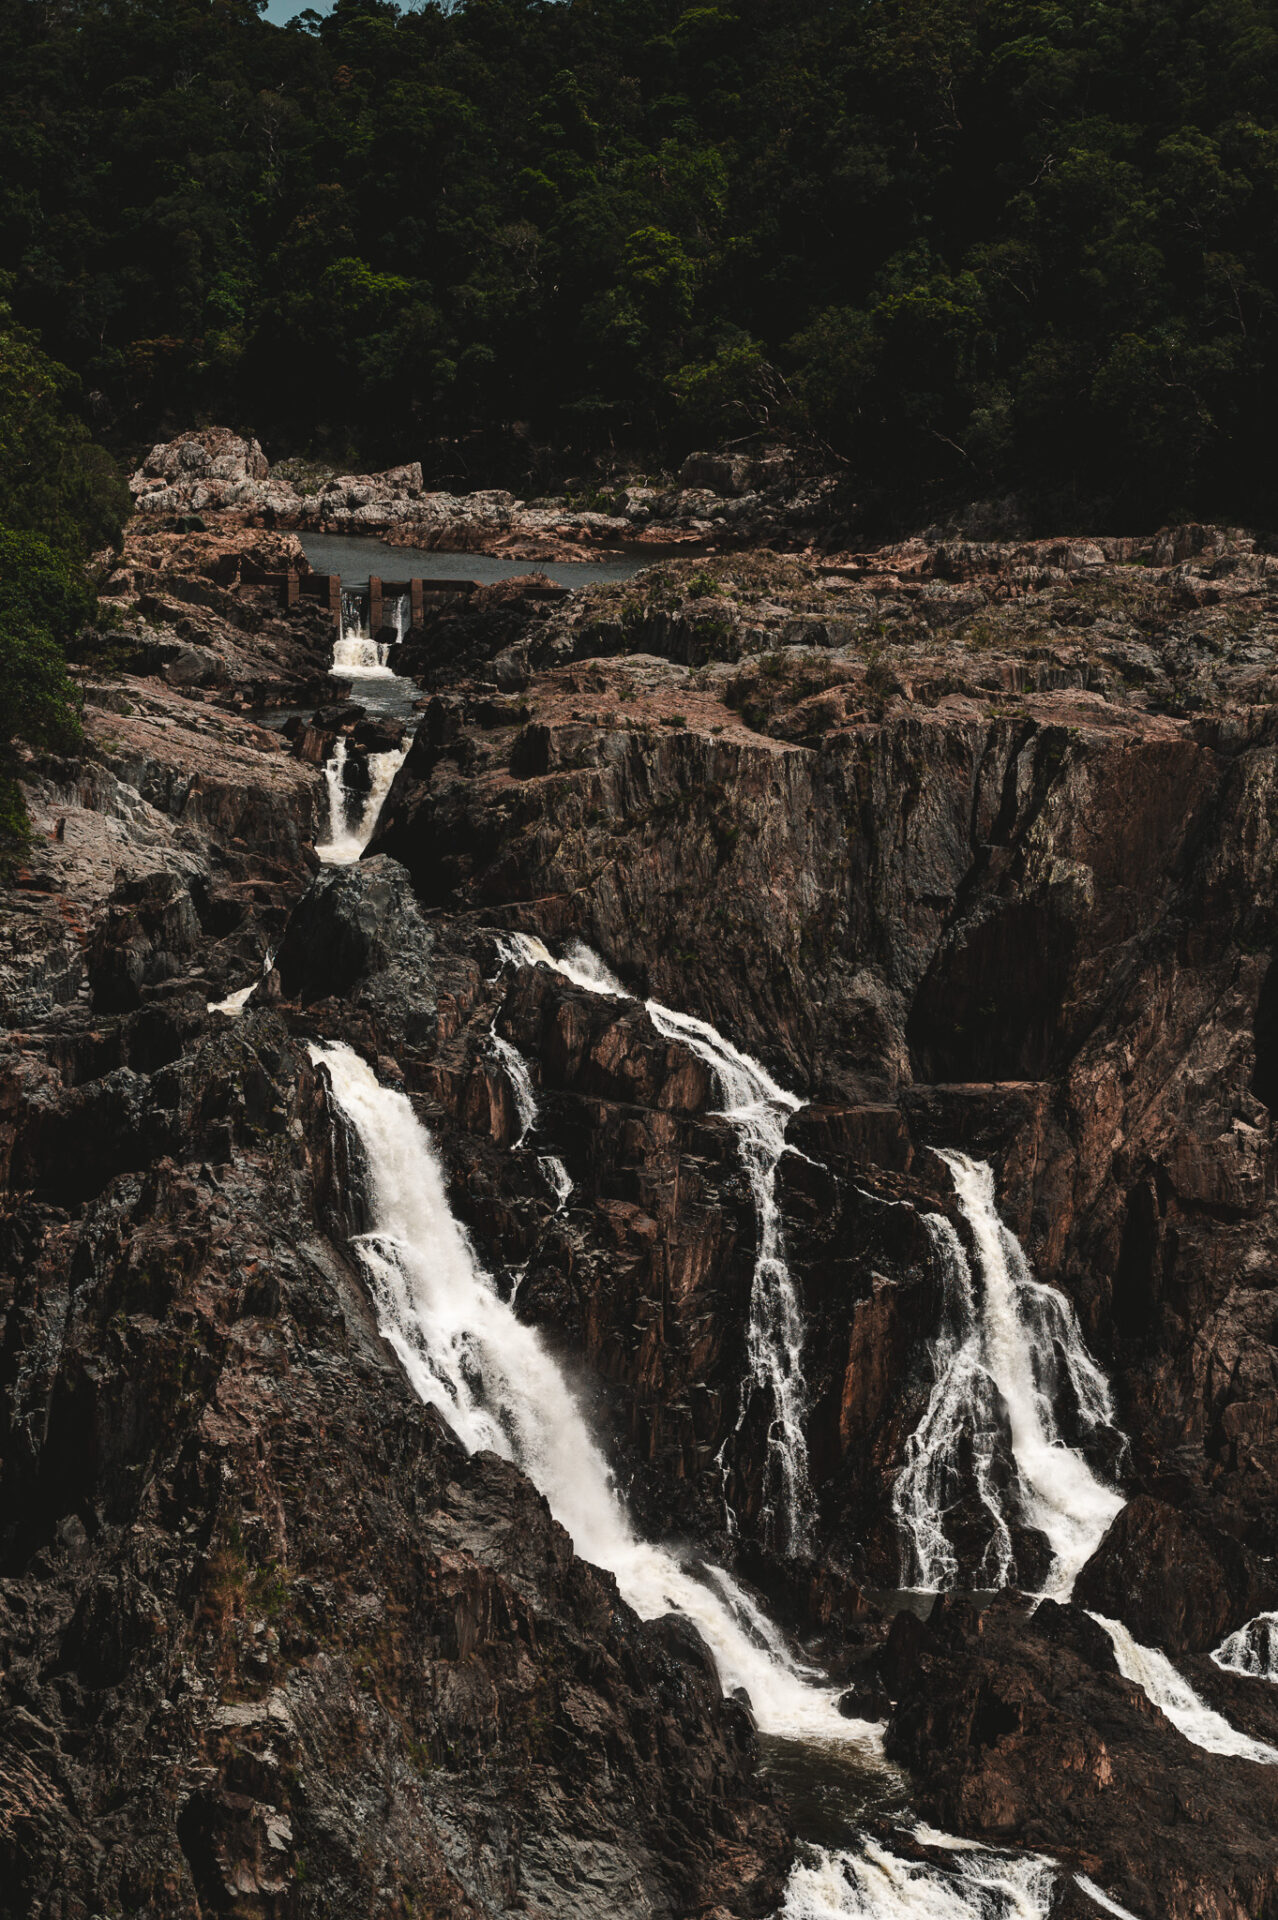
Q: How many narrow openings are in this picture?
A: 2